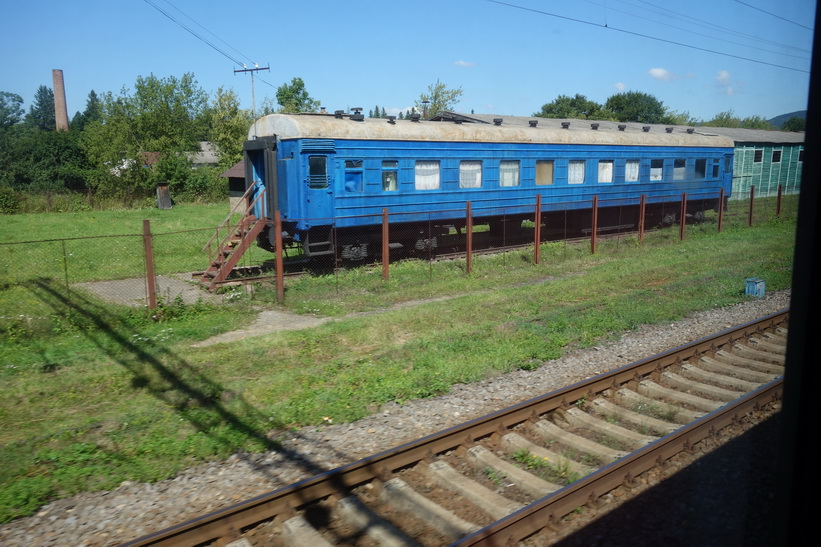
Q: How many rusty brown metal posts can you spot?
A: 11